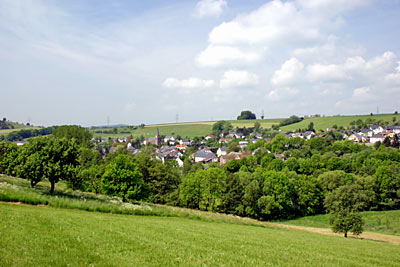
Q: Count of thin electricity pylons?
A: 4